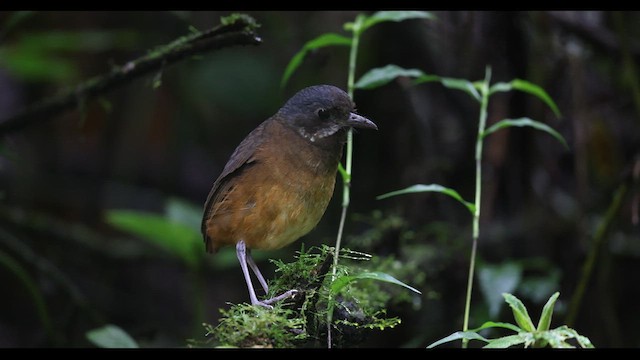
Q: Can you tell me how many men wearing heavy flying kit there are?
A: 0